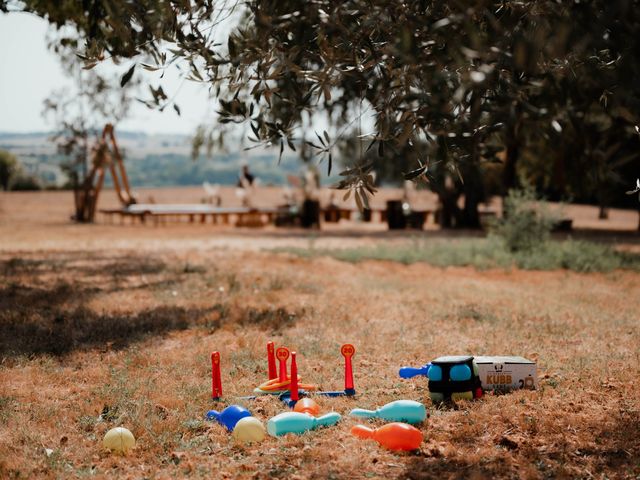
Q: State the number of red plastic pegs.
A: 5